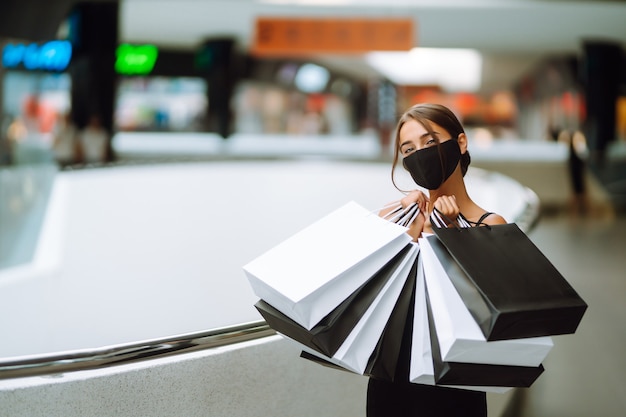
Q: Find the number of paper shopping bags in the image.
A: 8